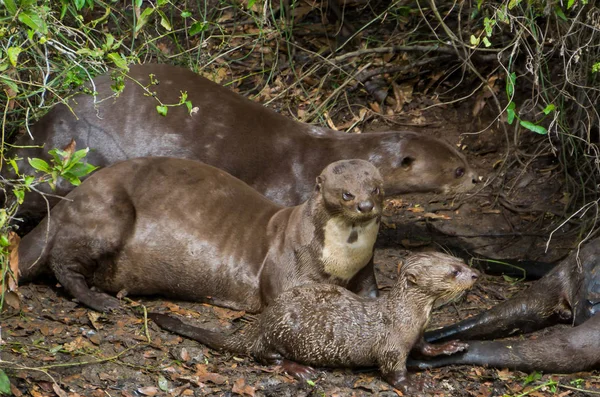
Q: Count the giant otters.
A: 5